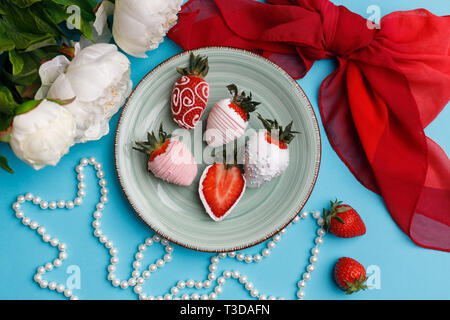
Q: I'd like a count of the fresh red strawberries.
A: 2